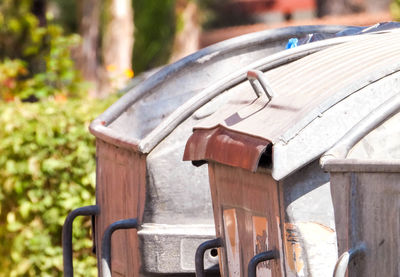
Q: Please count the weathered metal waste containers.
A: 3